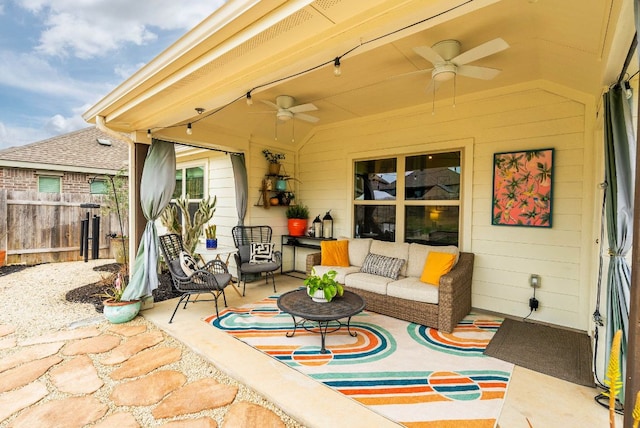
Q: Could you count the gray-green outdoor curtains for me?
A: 3